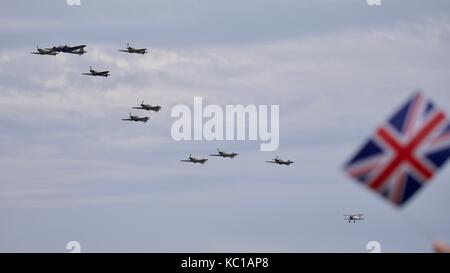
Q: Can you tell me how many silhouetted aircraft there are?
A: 10